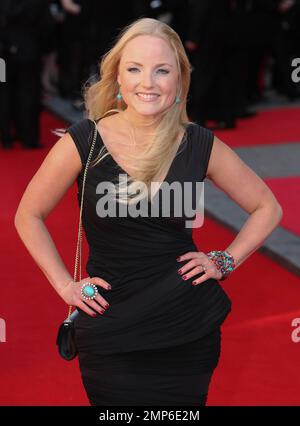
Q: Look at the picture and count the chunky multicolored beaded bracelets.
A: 1